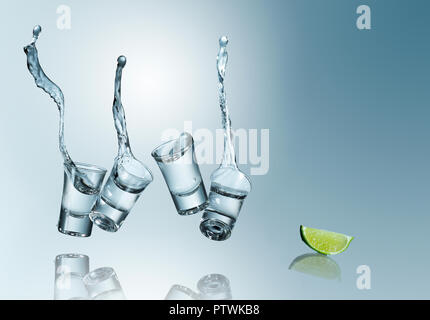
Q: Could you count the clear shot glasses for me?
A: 4